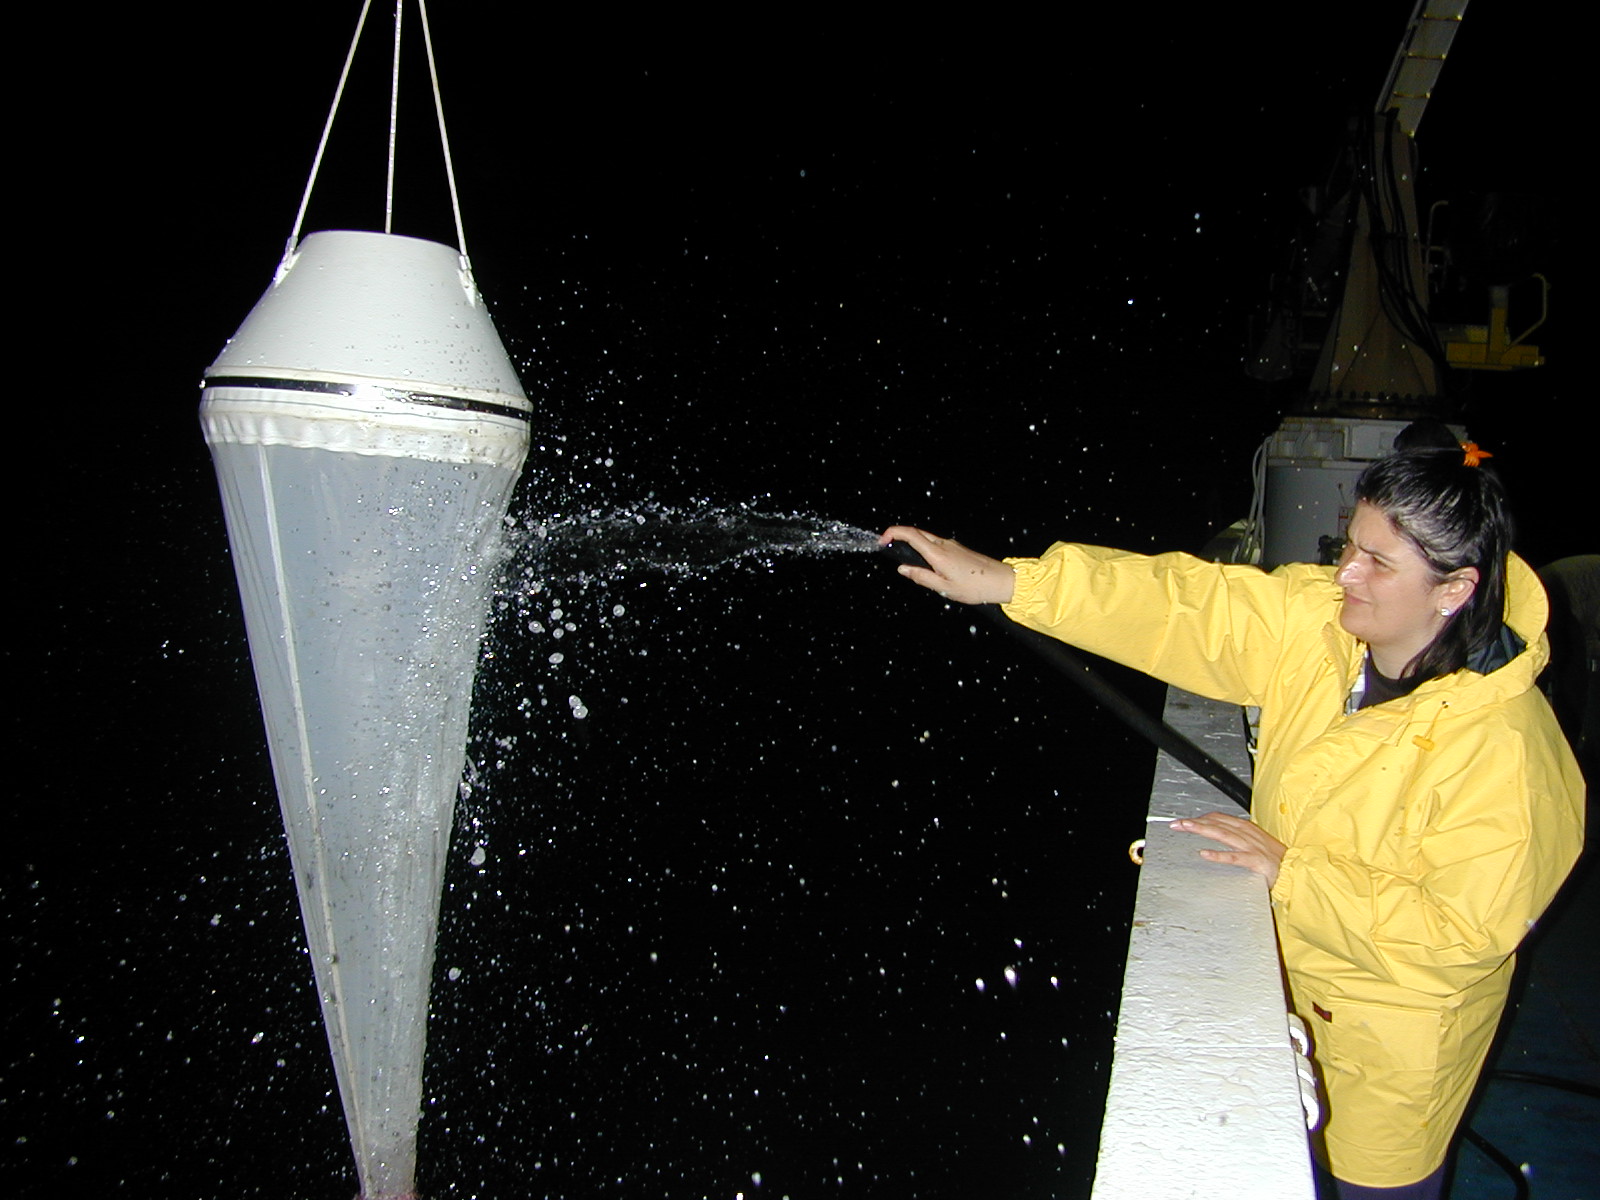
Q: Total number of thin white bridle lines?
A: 3